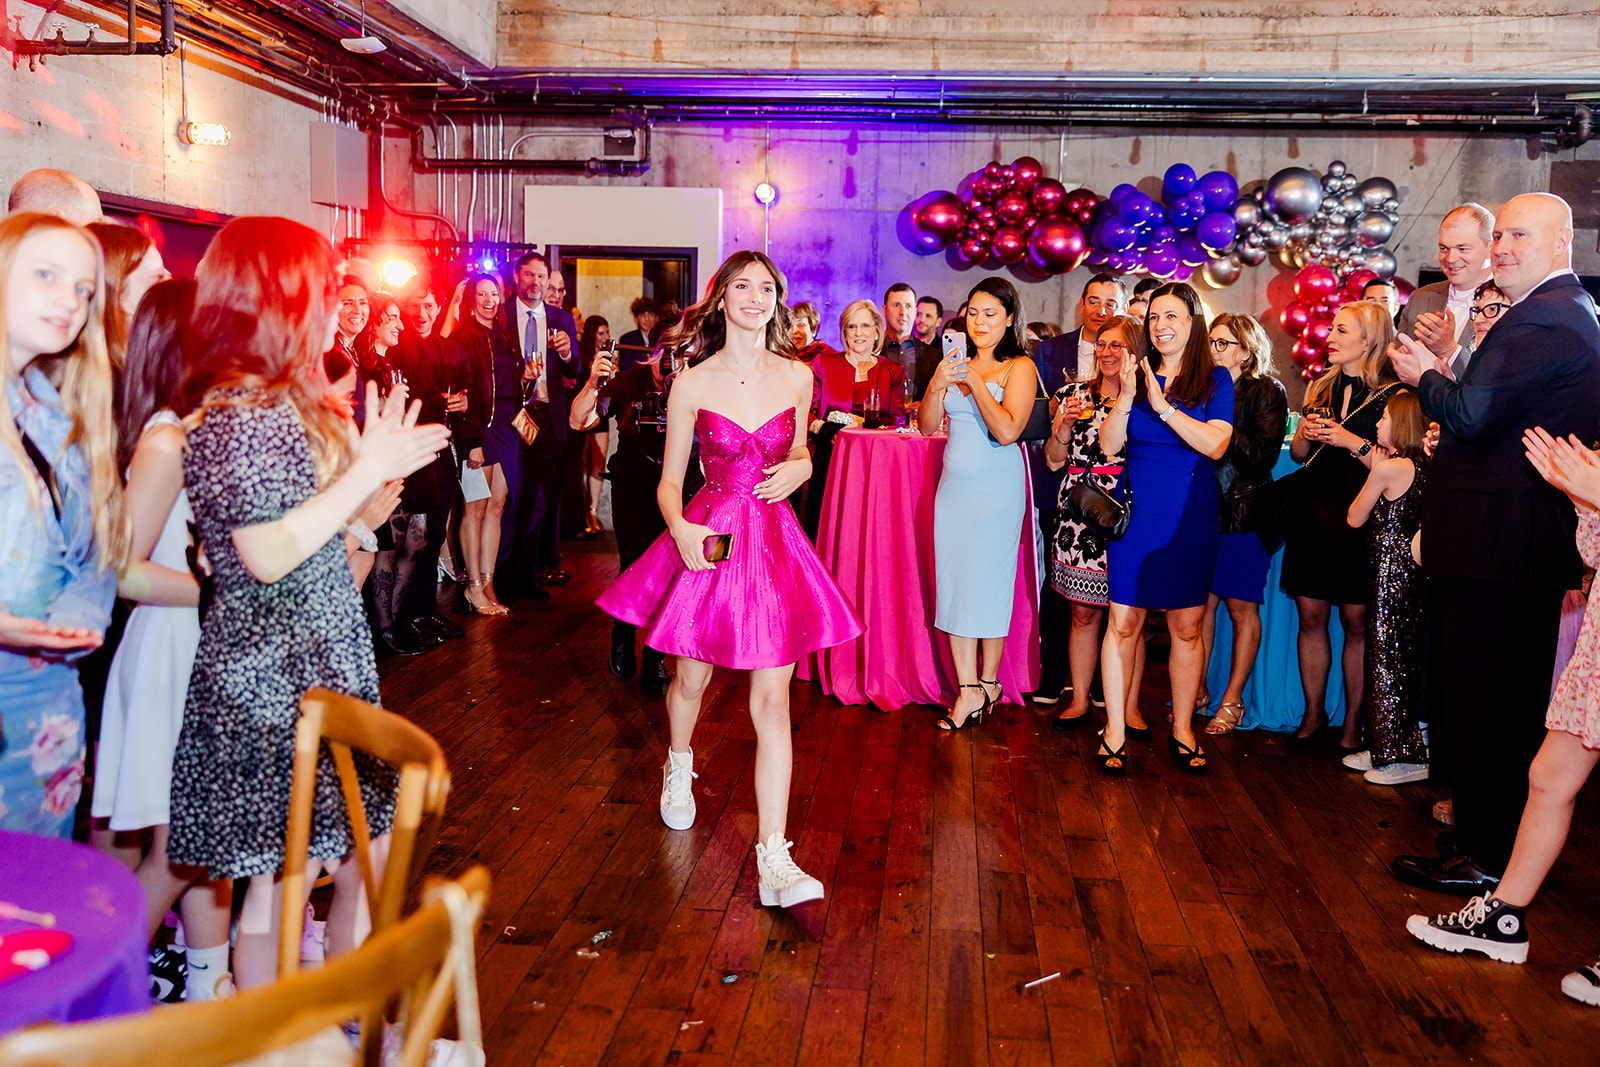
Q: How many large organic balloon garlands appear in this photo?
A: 1